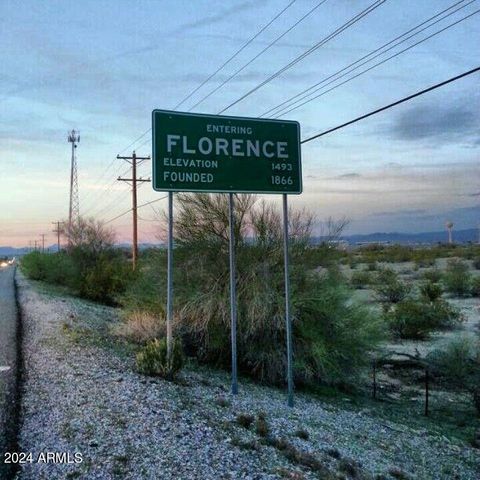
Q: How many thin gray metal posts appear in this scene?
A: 3